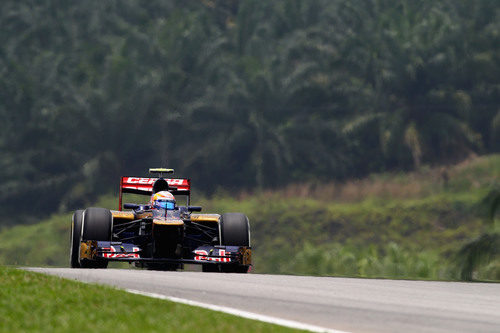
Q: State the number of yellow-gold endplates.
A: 2